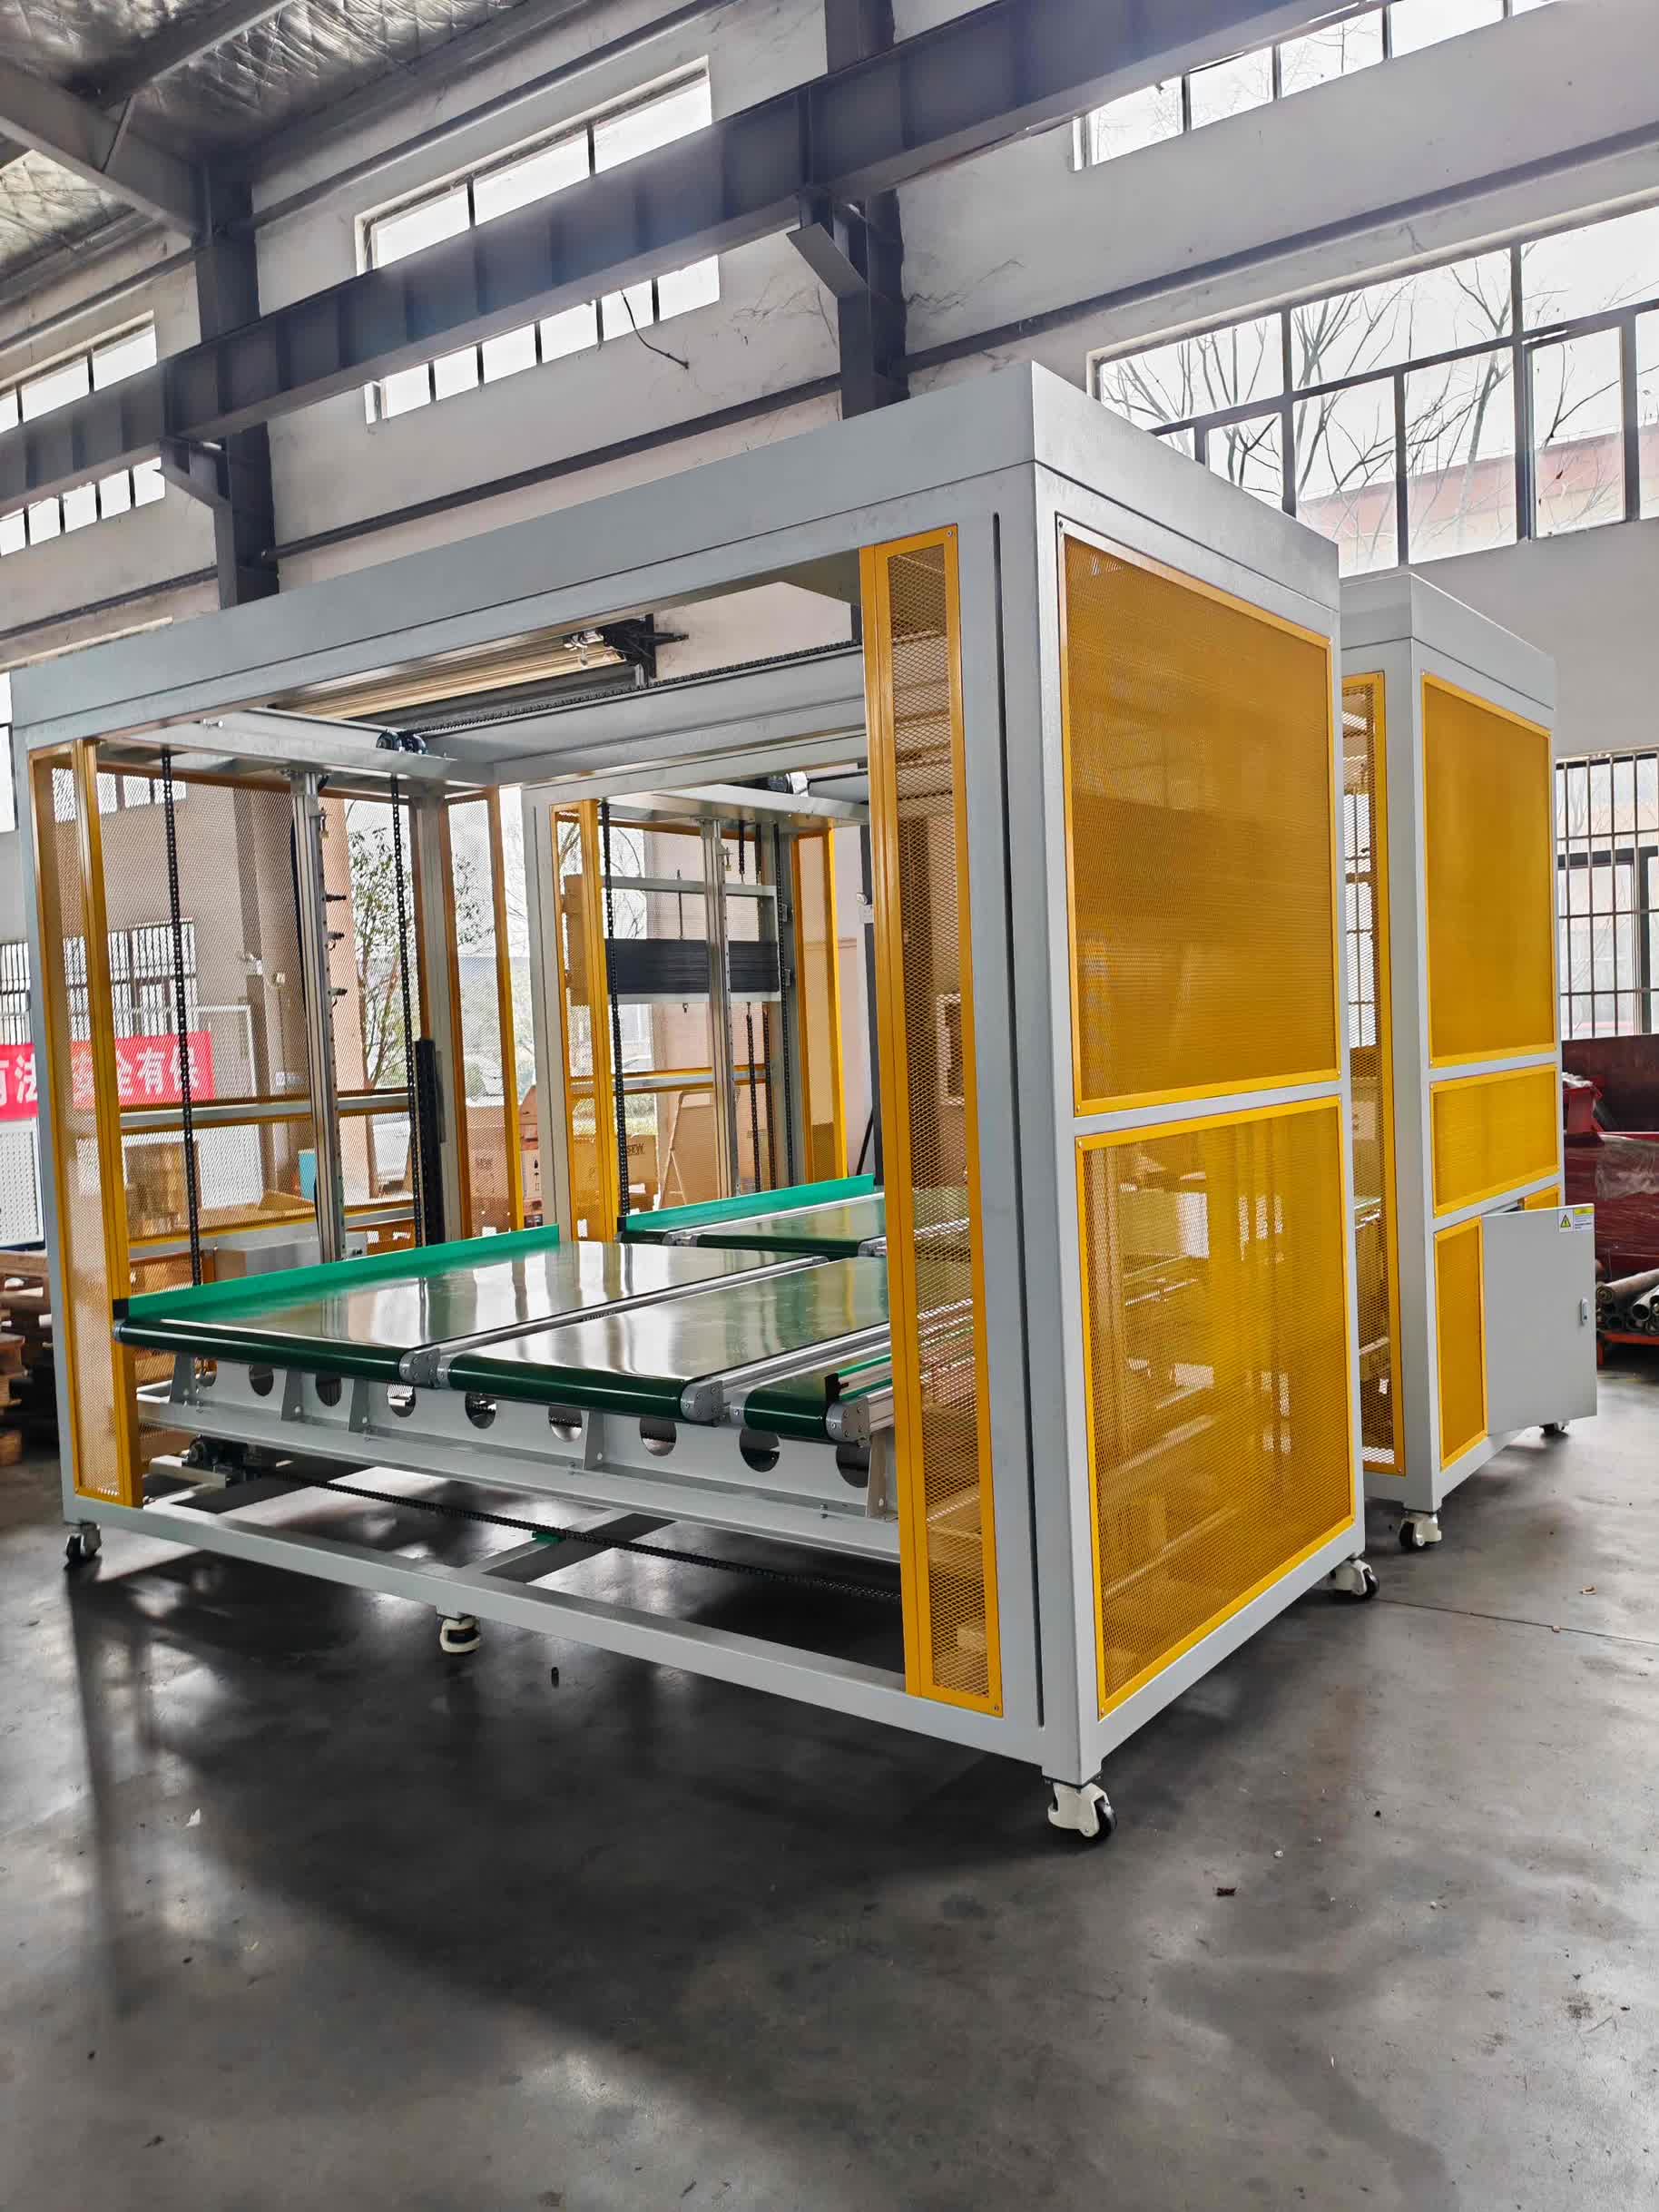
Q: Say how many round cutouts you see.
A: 9